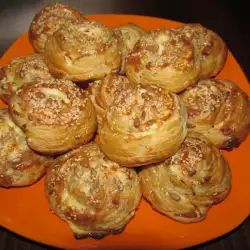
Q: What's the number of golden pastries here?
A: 13